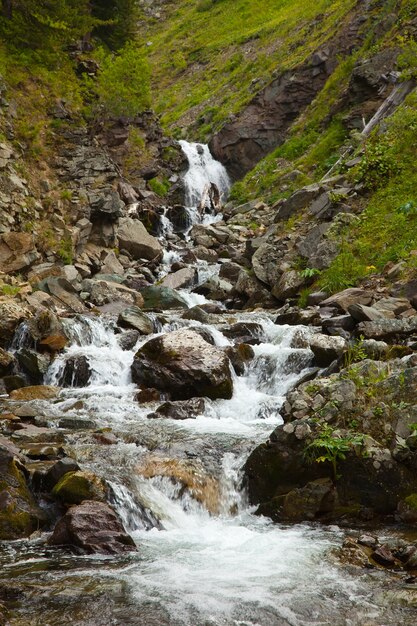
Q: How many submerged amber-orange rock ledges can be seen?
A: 1